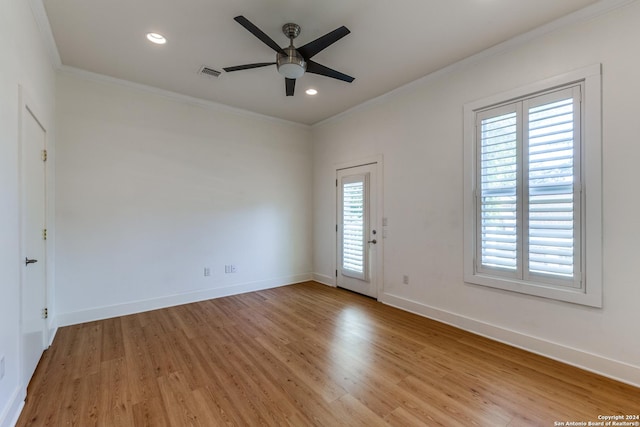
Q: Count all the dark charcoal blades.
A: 5